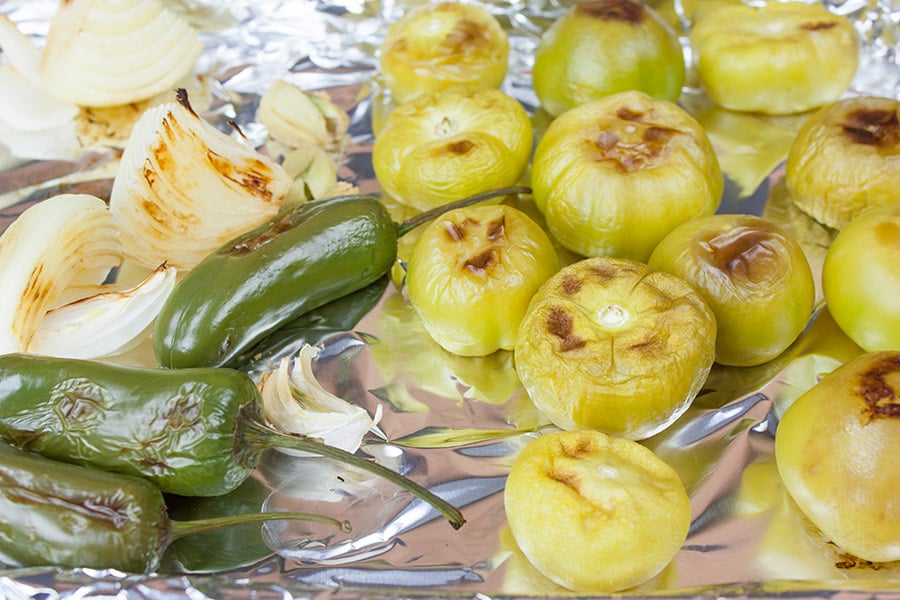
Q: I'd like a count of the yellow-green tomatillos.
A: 12